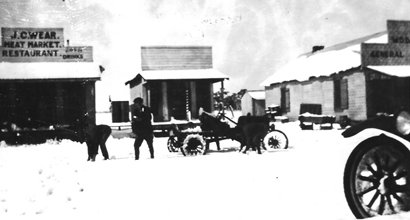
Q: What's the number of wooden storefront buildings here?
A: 3